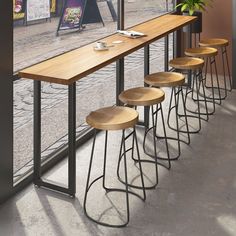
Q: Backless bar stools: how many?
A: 6